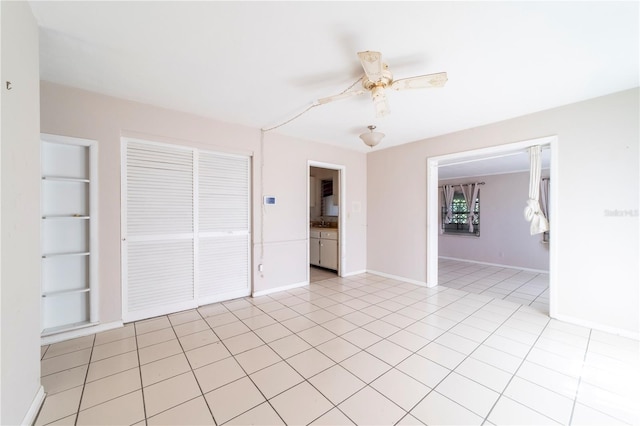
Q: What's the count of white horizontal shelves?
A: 4